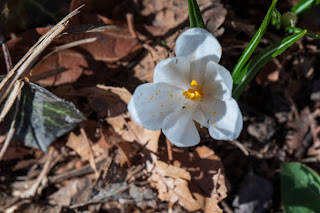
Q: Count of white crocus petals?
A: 6